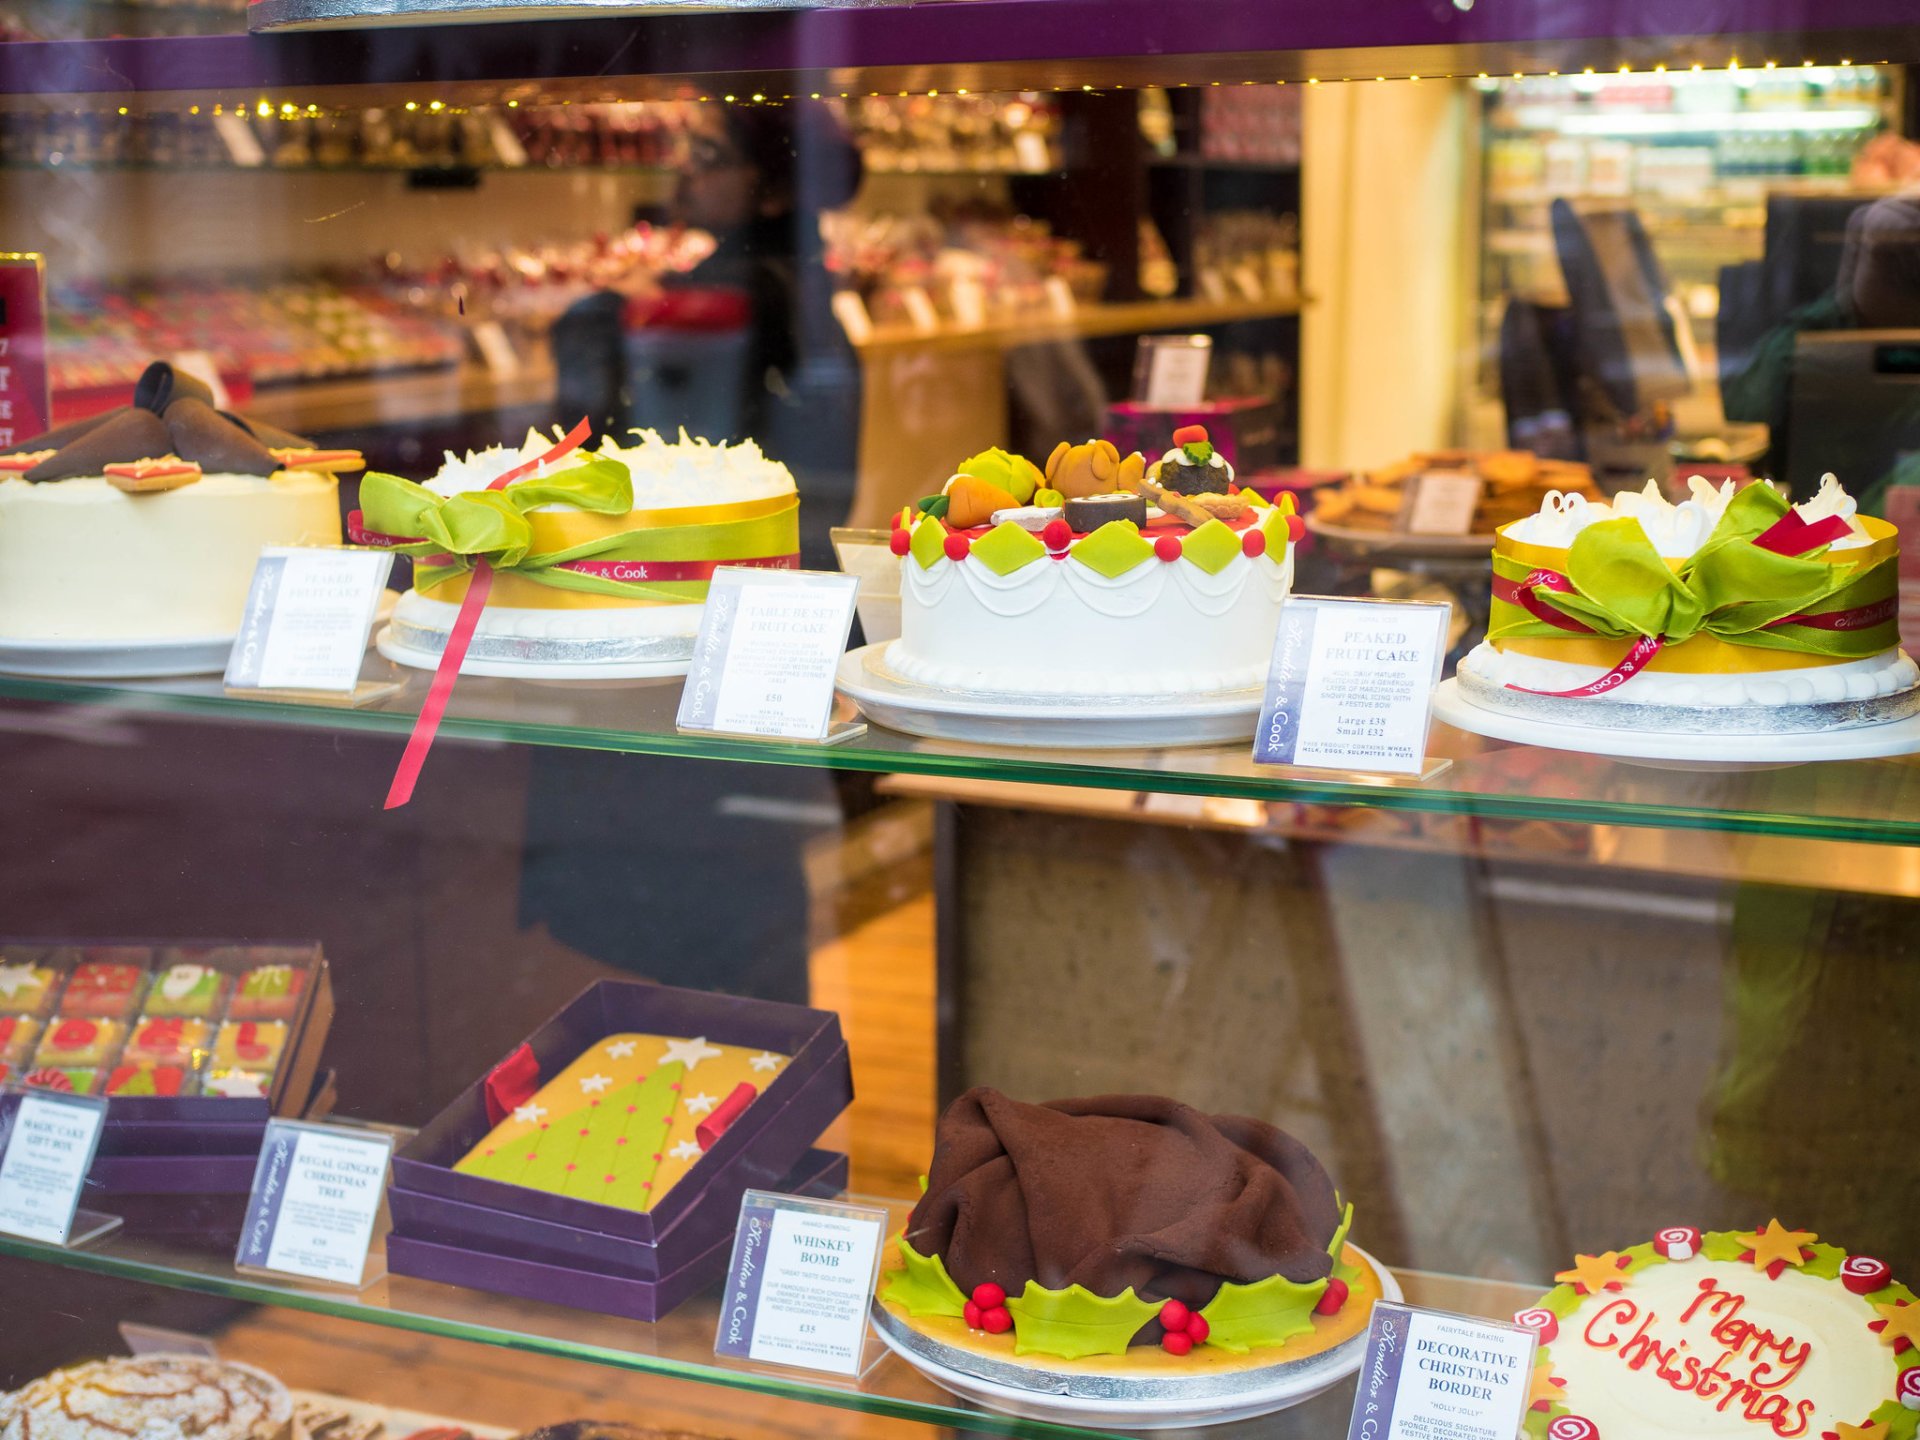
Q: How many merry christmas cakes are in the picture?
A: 1